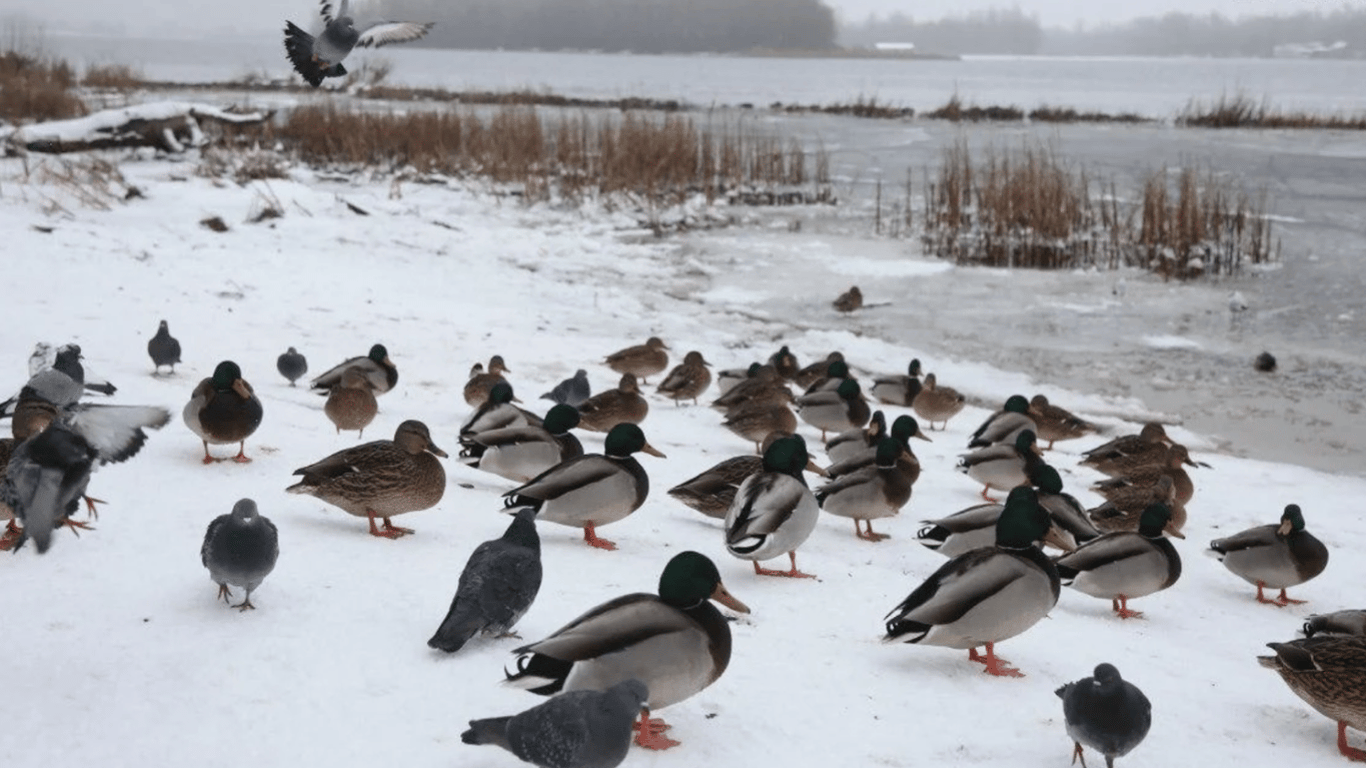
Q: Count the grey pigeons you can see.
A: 10